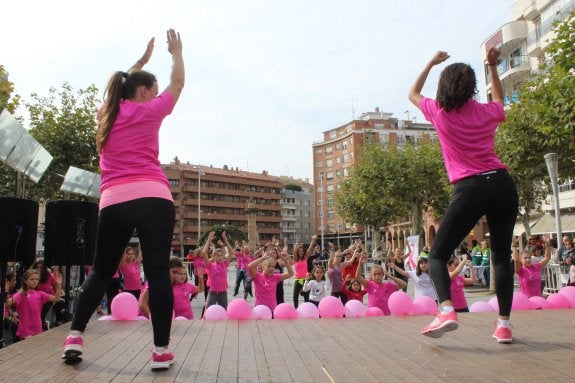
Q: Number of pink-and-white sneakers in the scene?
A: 4